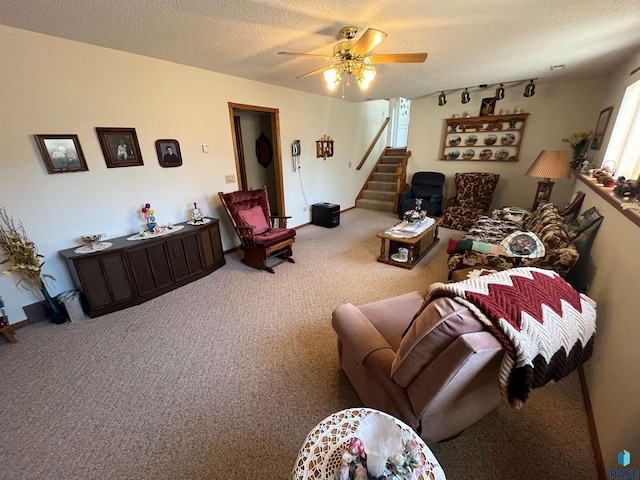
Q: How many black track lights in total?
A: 4